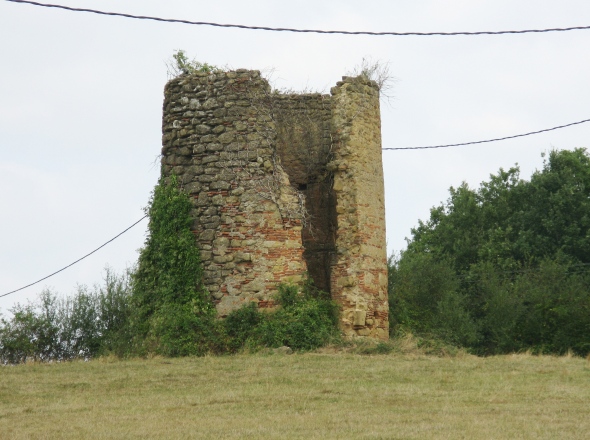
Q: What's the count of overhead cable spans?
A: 3